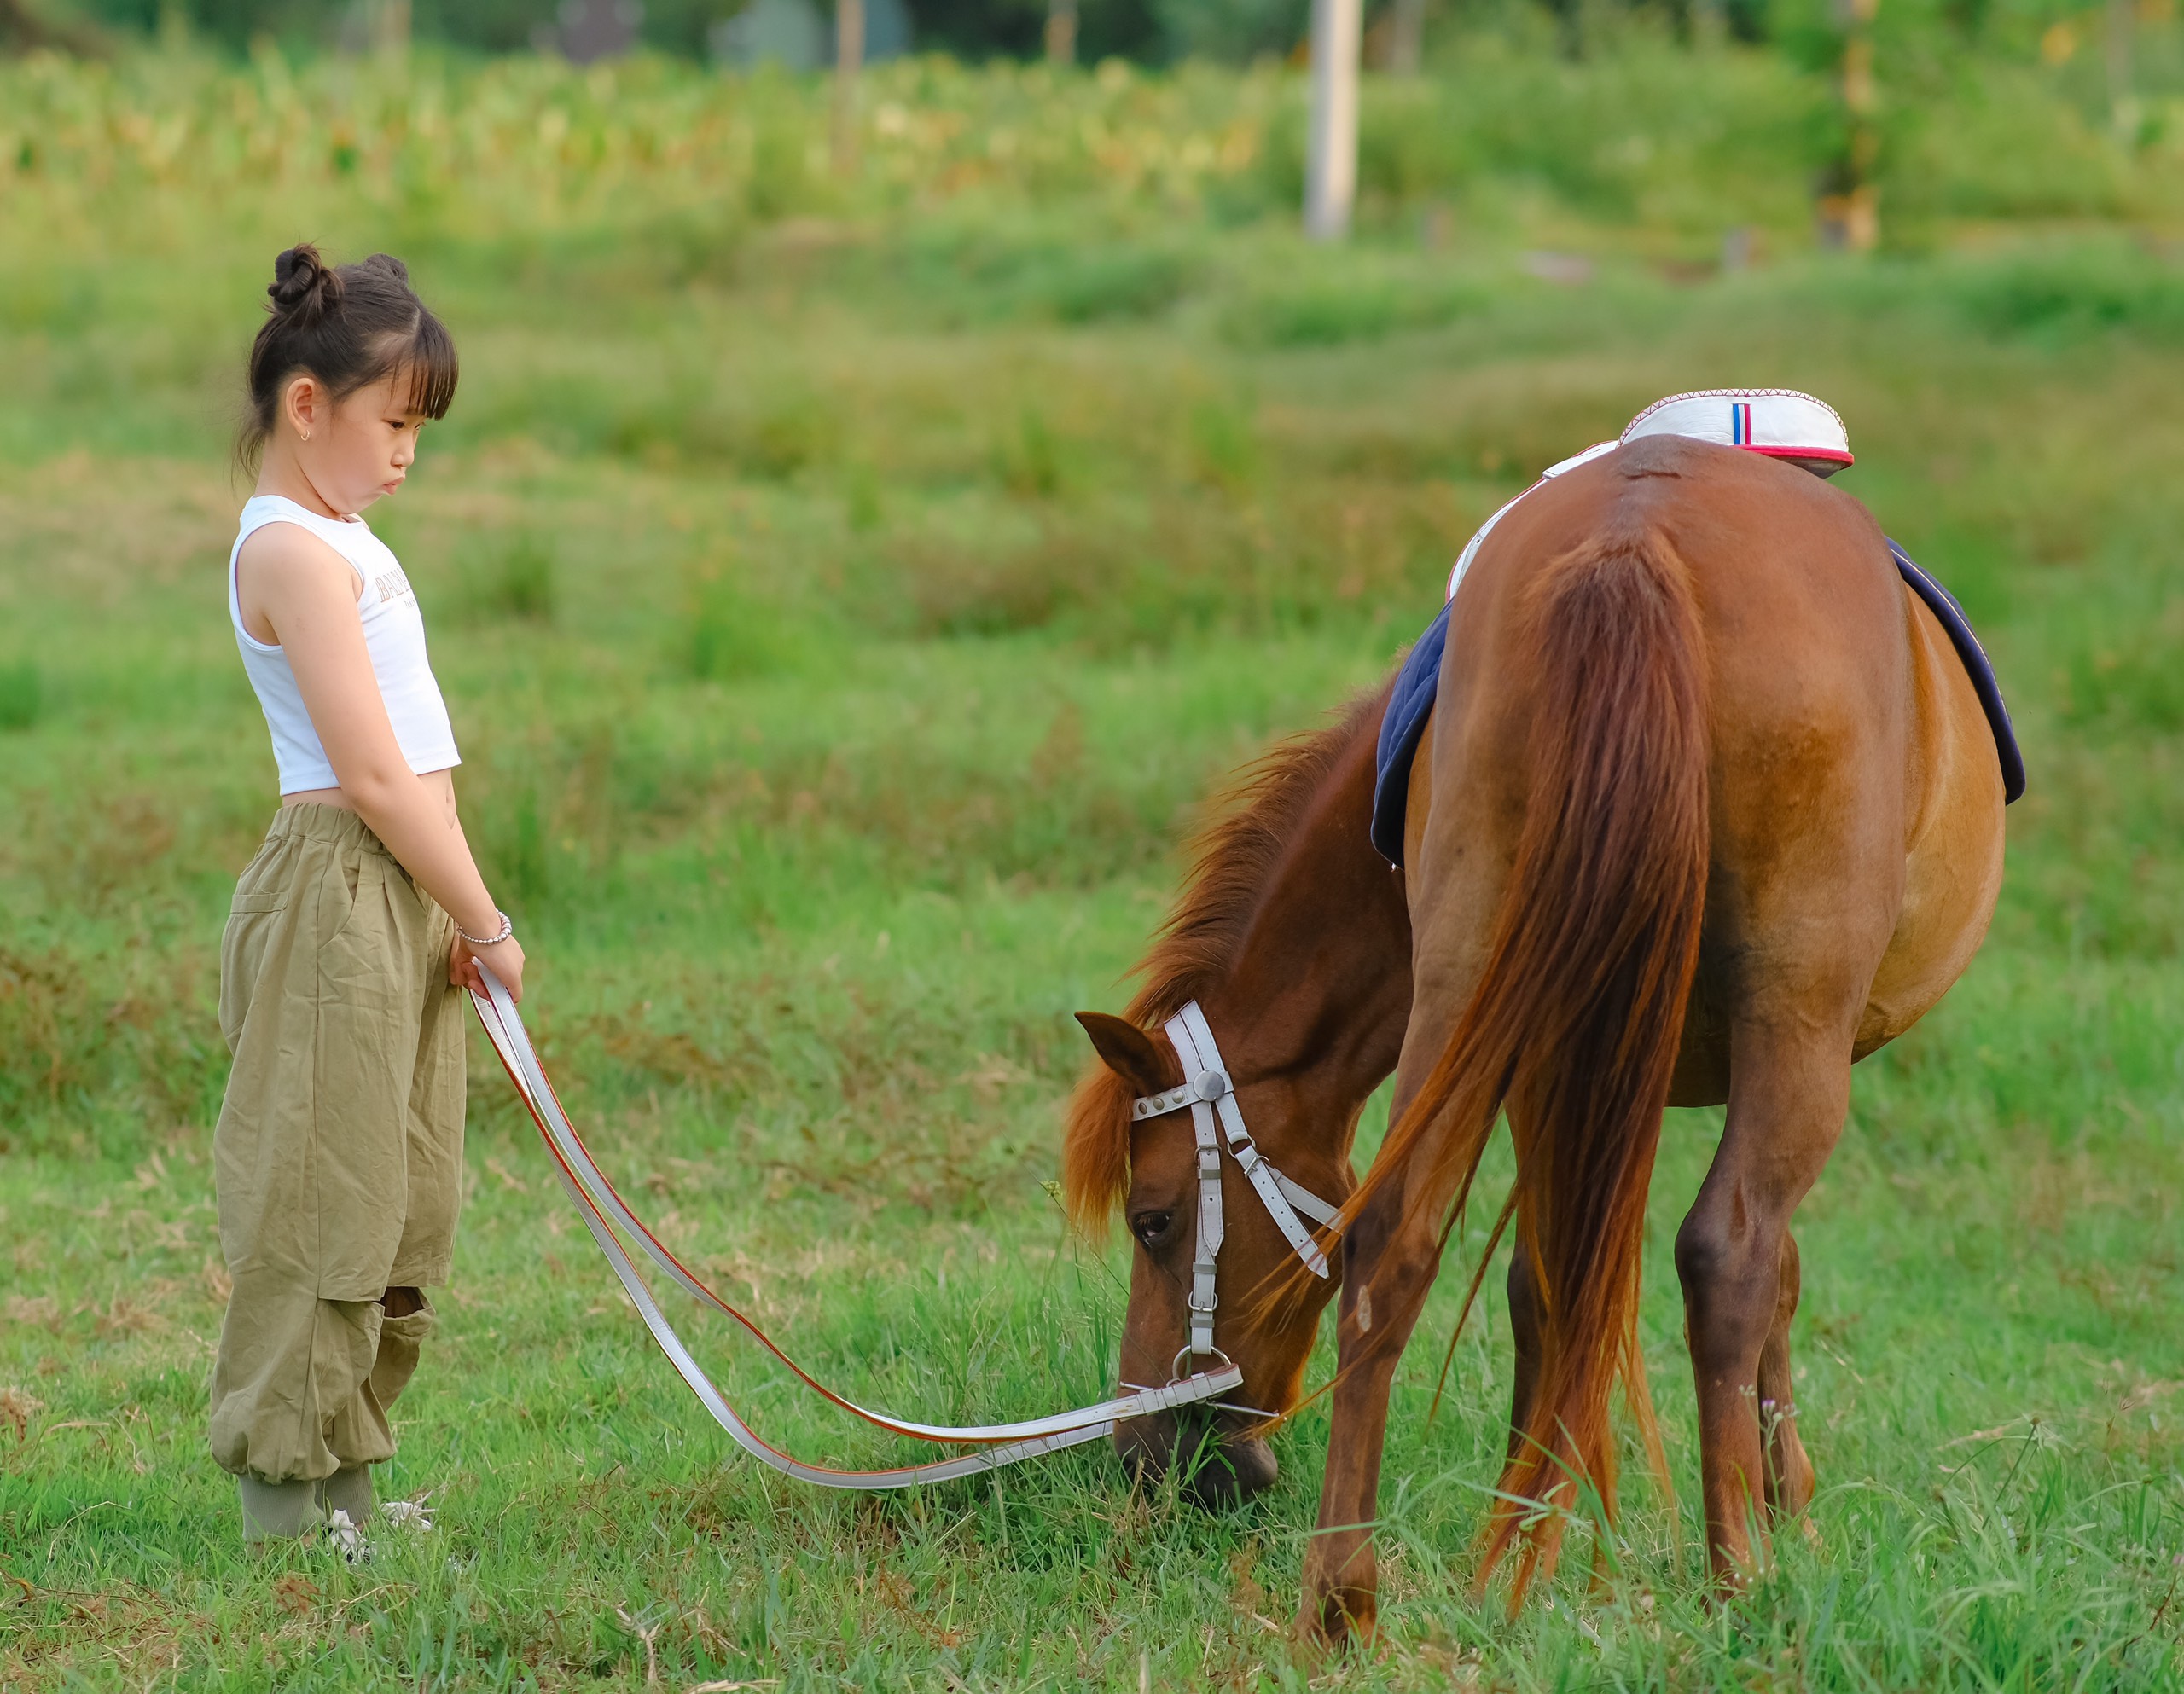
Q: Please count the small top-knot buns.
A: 2